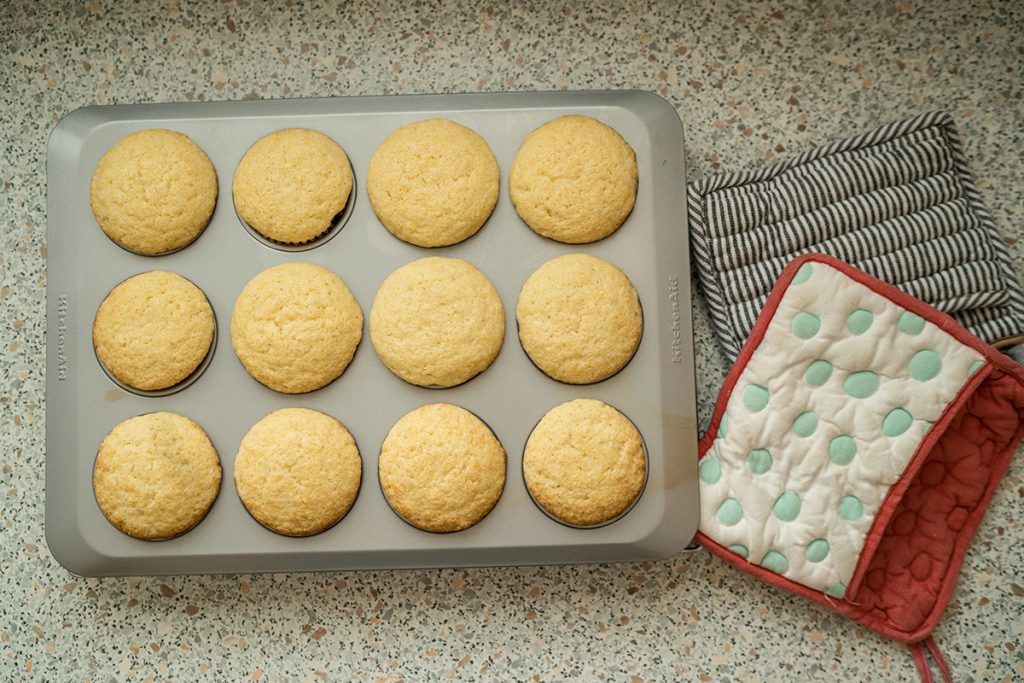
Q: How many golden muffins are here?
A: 12